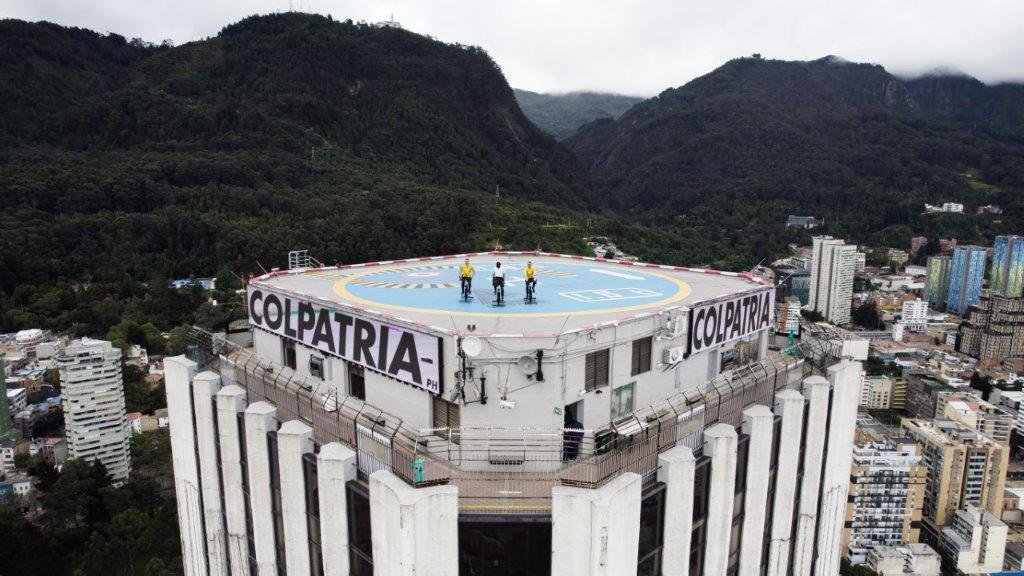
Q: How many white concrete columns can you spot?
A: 14